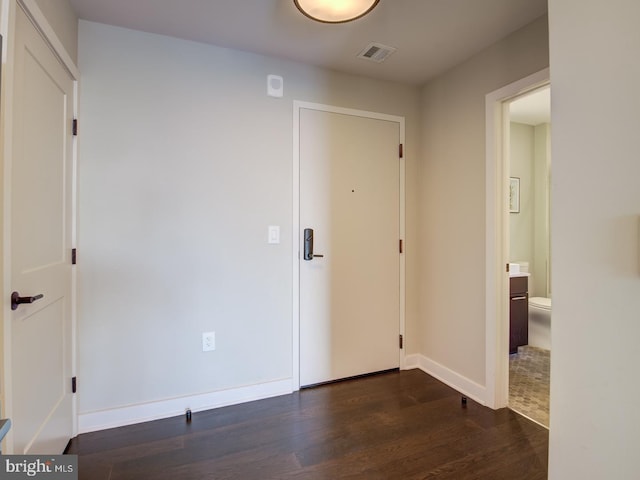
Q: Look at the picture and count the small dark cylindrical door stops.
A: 2